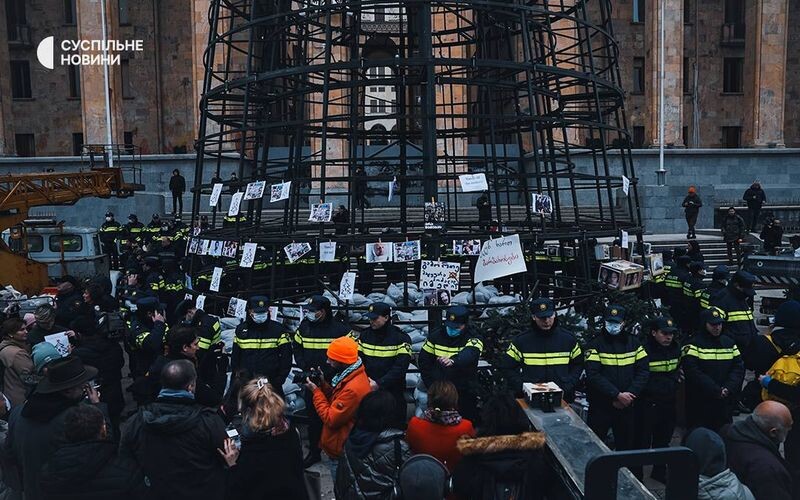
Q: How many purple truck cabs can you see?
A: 0